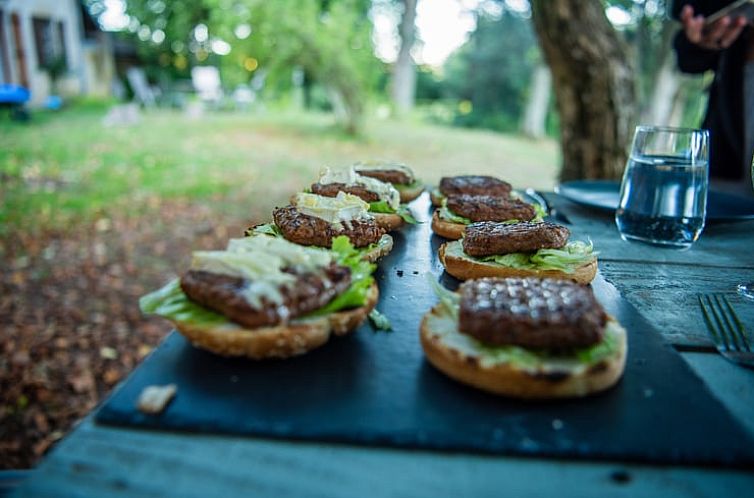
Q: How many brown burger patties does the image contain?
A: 8